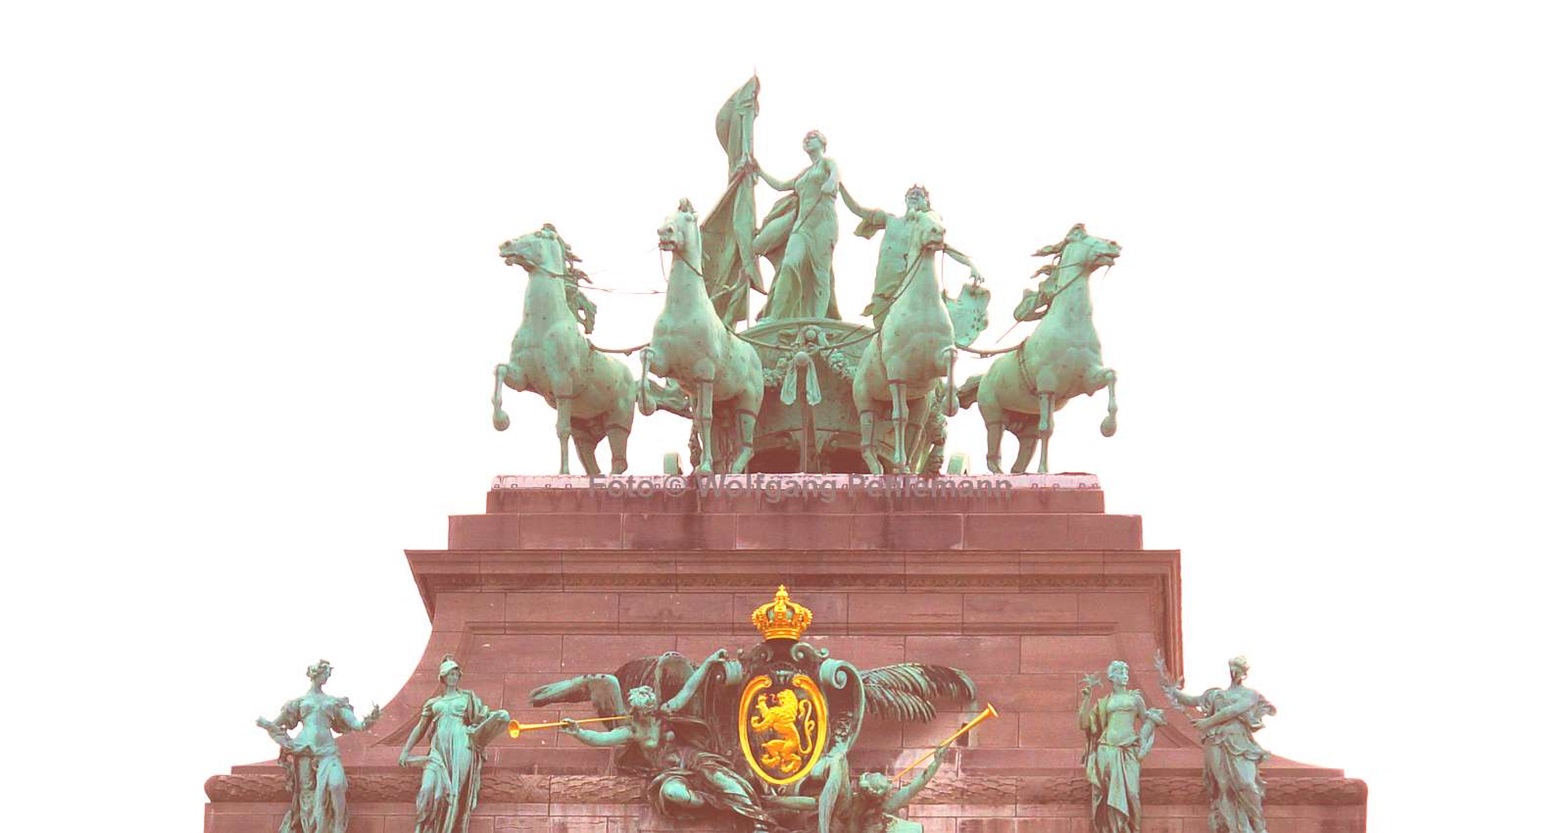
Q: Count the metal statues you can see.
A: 12